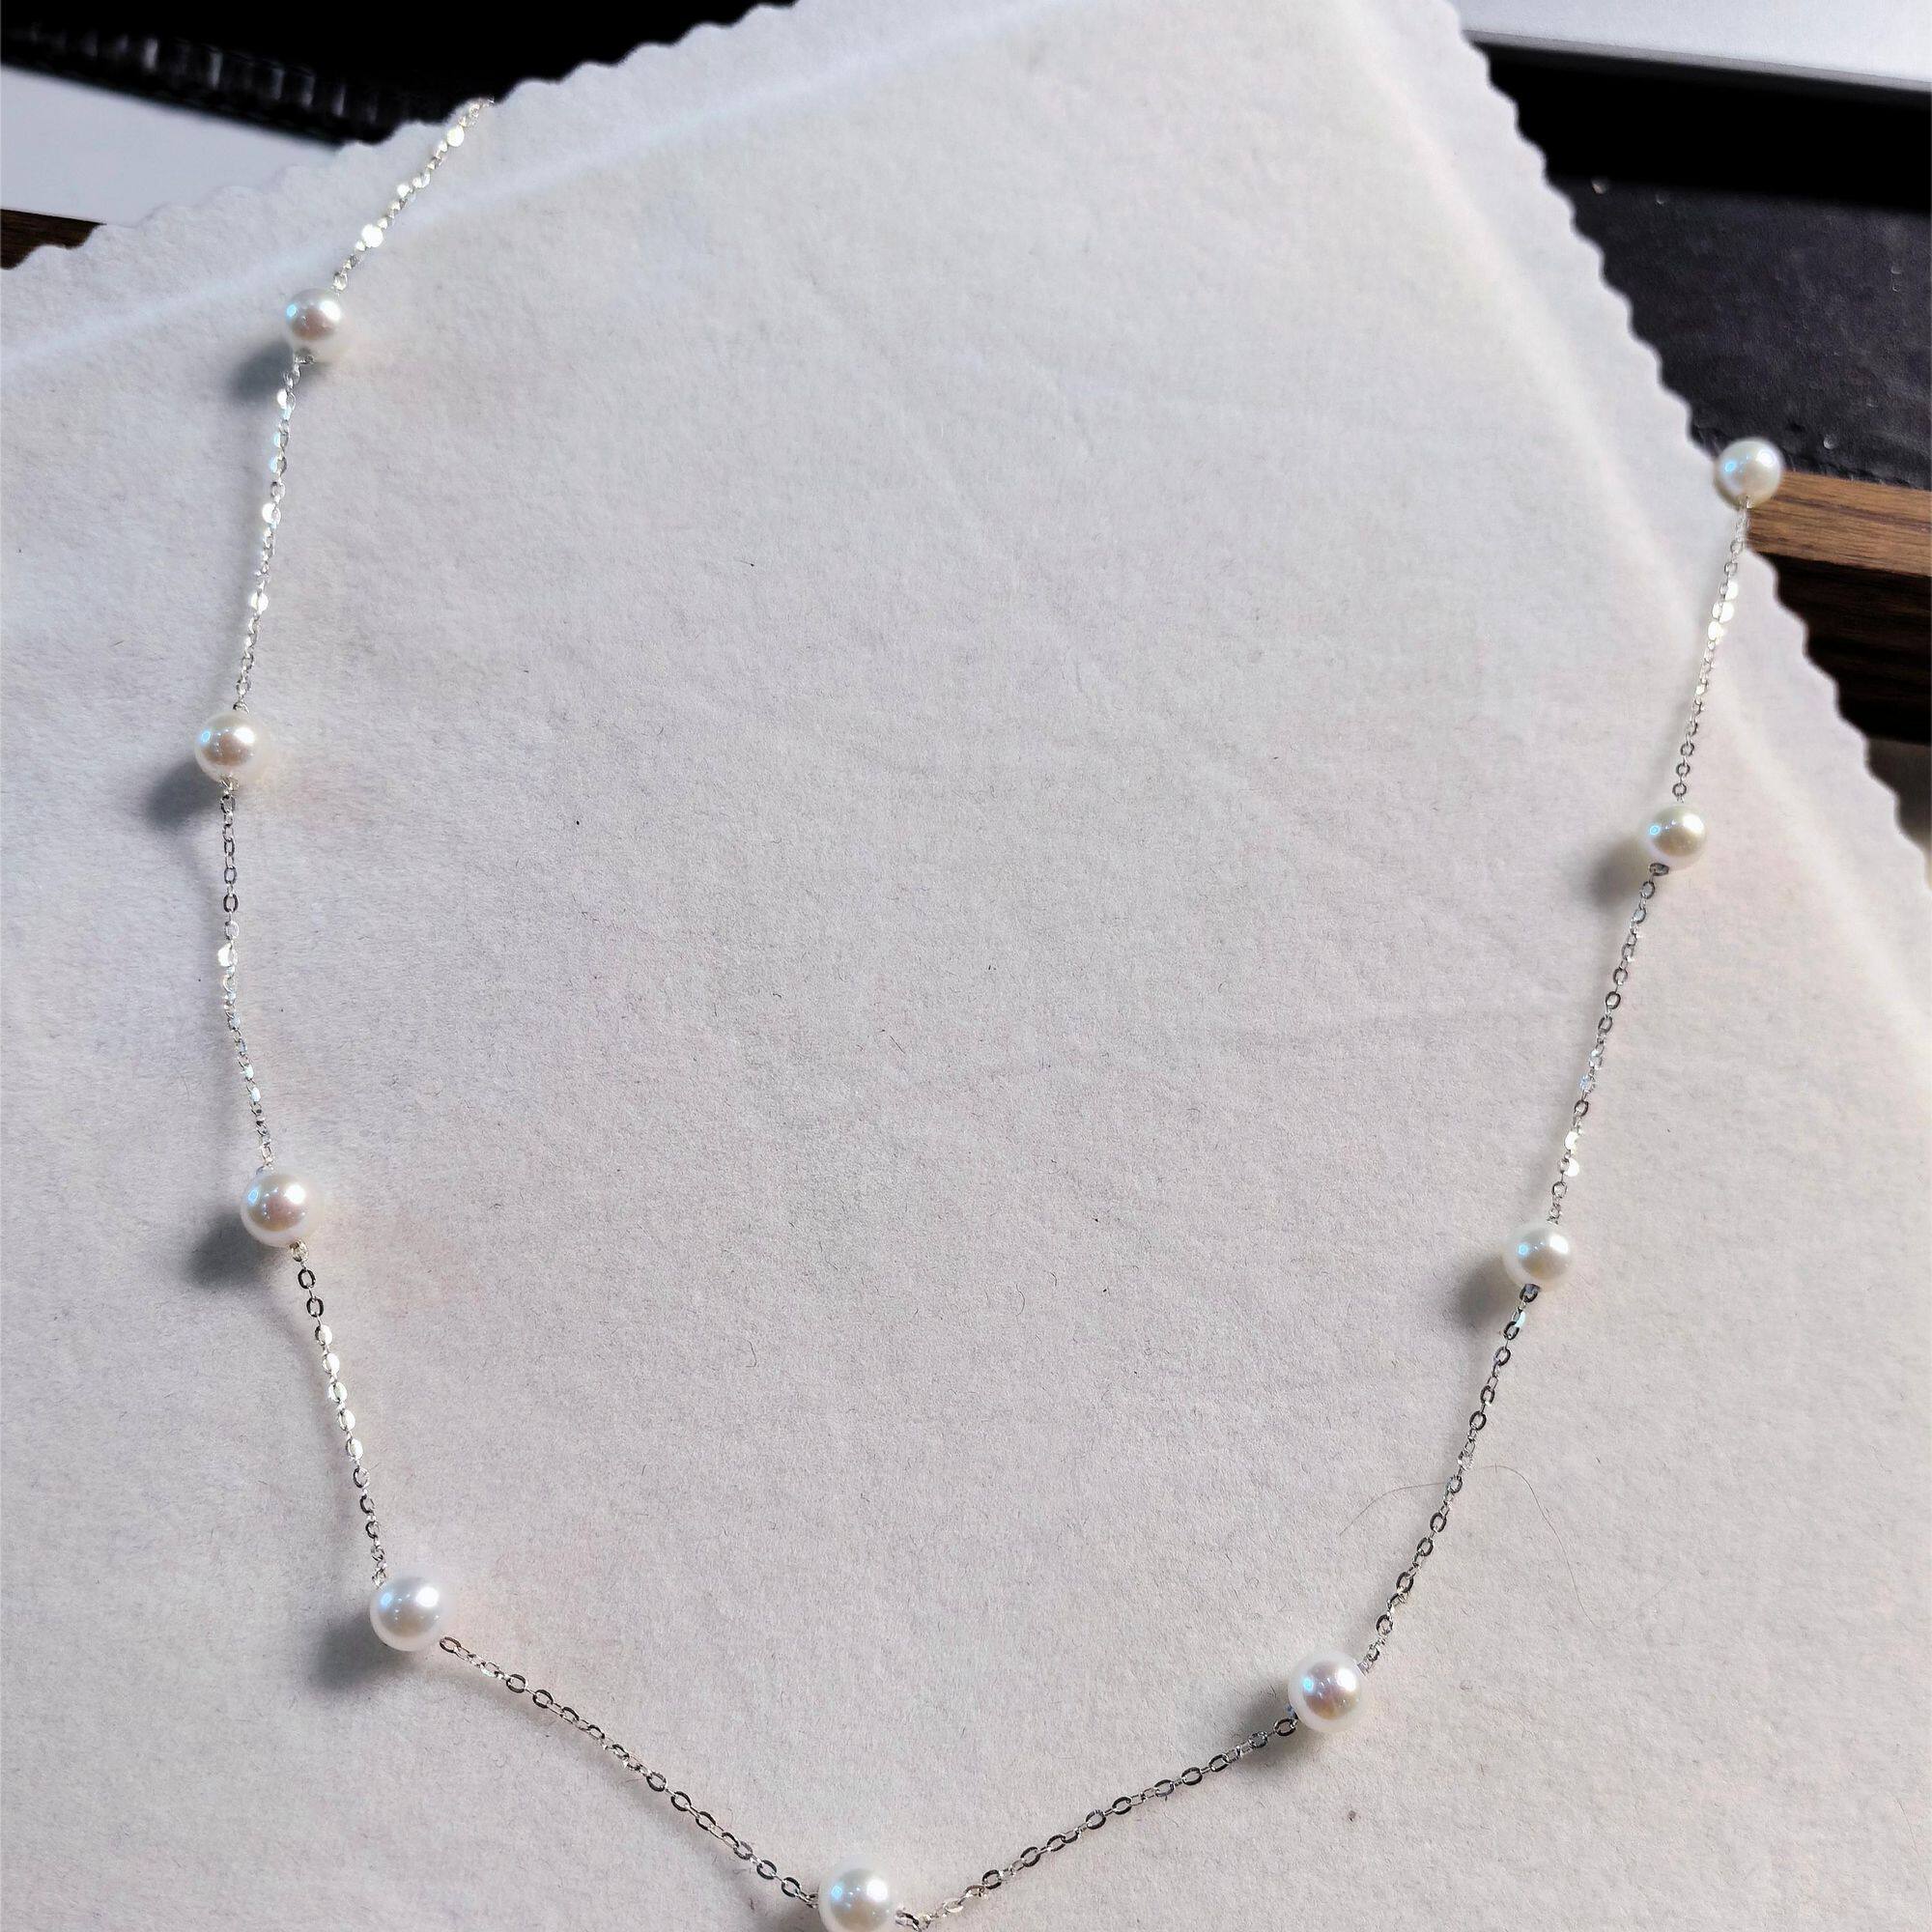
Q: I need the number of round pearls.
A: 9